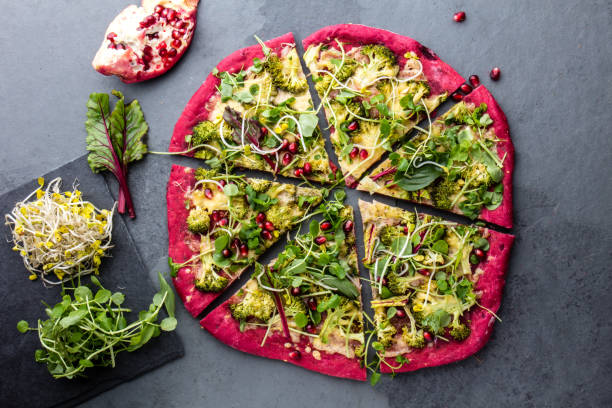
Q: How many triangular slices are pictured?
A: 6